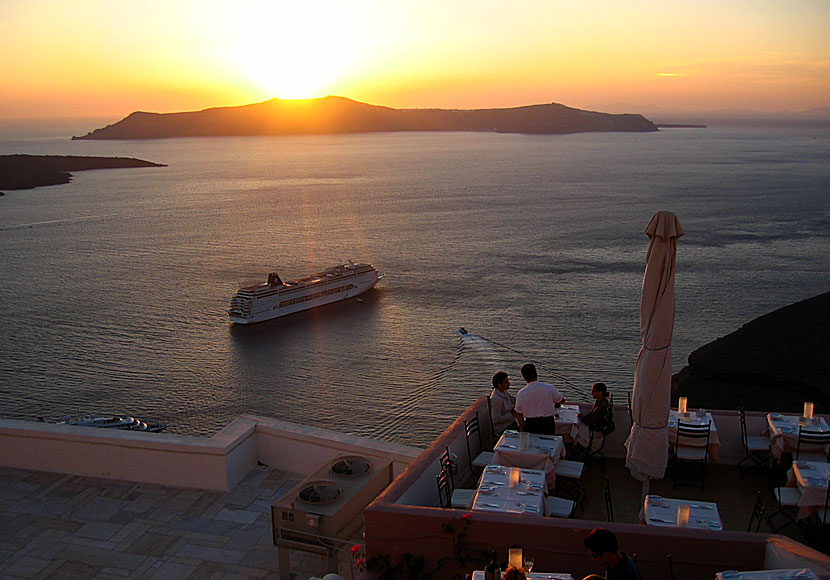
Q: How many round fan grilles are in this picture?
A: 2